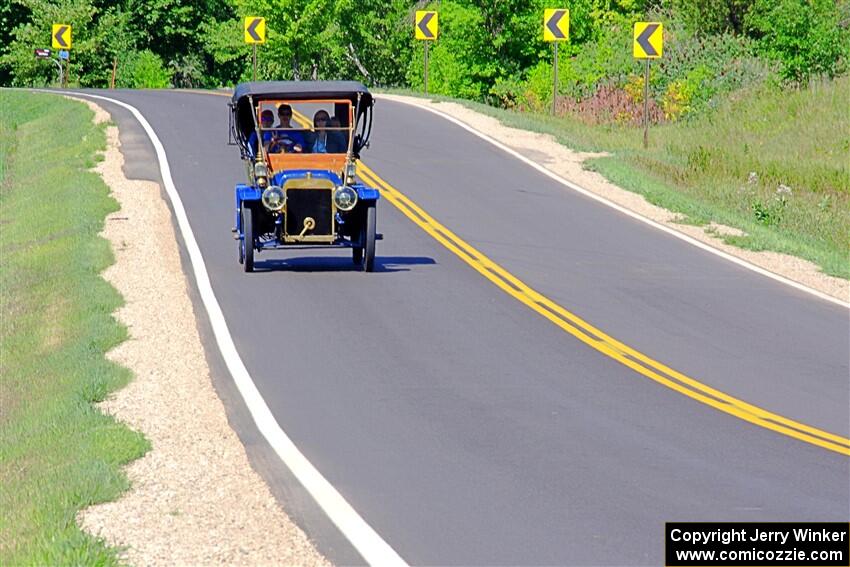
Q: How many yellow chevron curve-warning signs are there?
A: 5